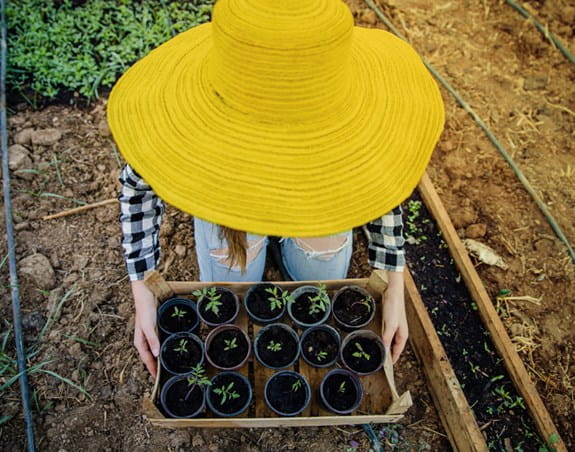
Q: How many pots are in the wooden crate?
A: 14